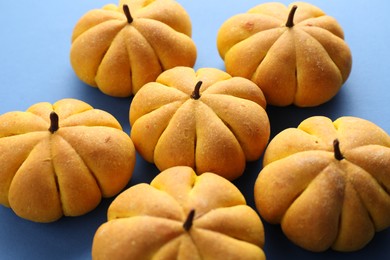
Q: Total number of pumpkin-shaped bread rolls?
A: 6